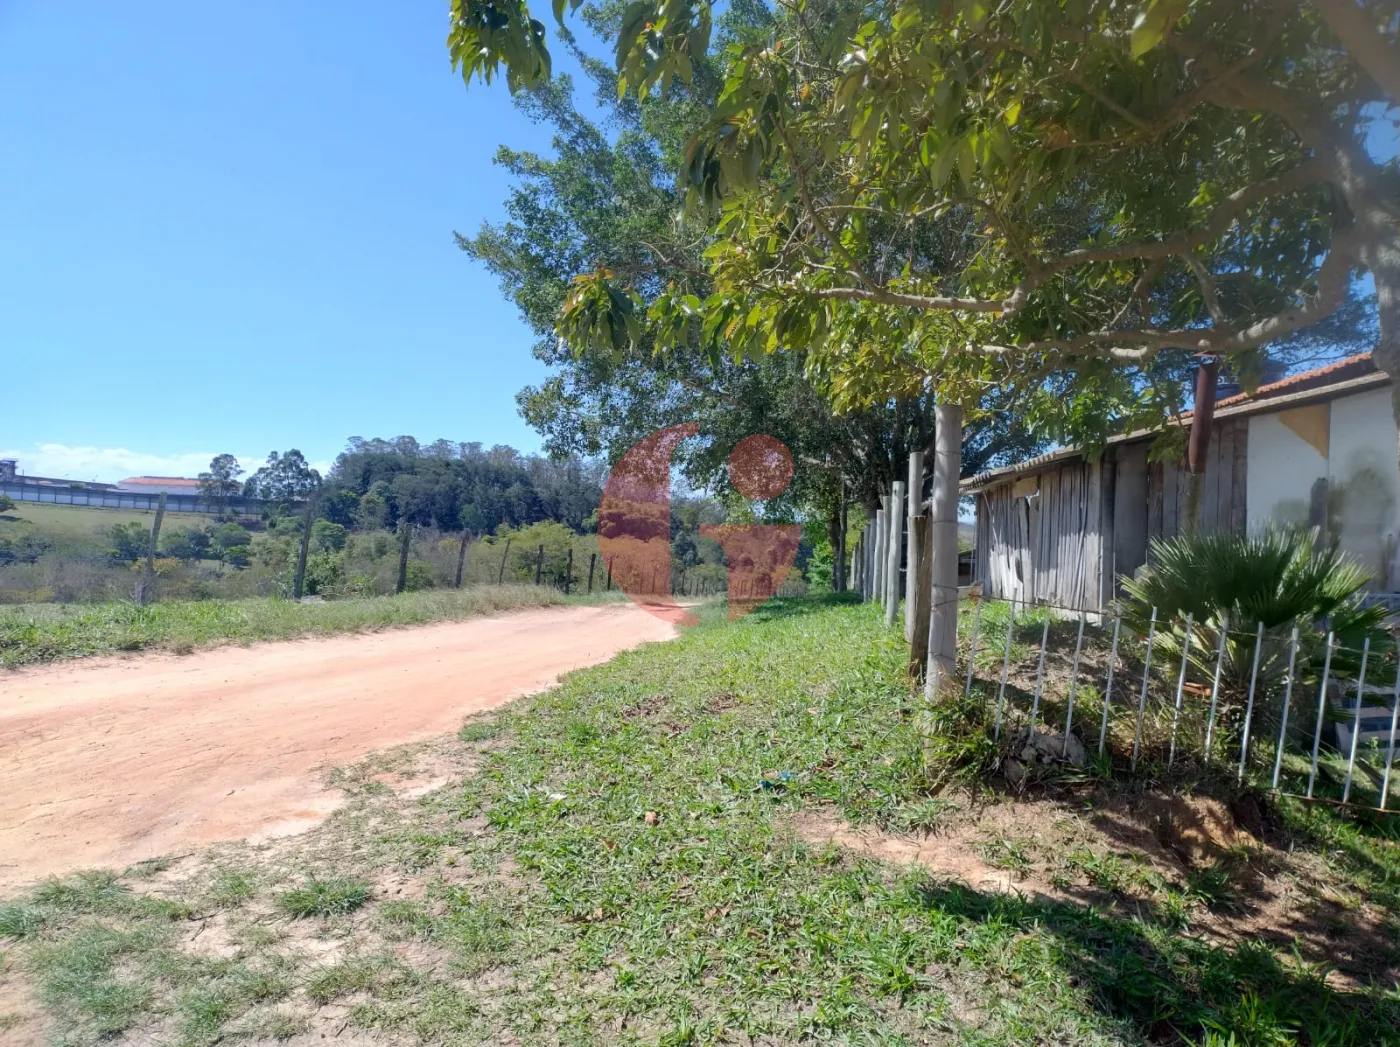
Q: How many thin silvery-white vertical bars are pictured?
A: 13